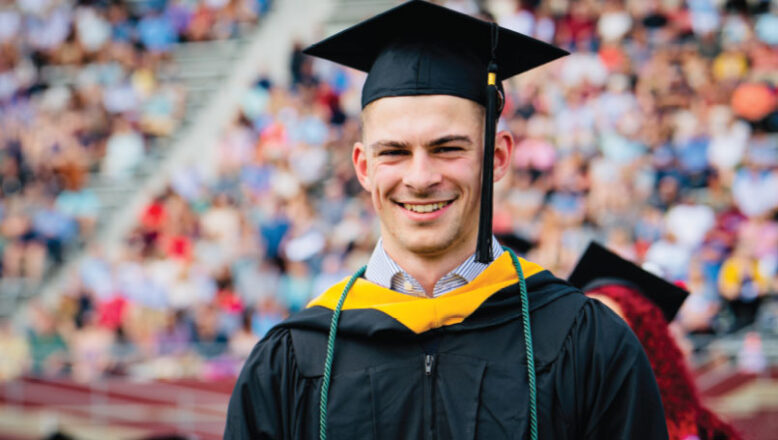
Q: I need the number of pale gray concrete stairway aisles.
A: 1